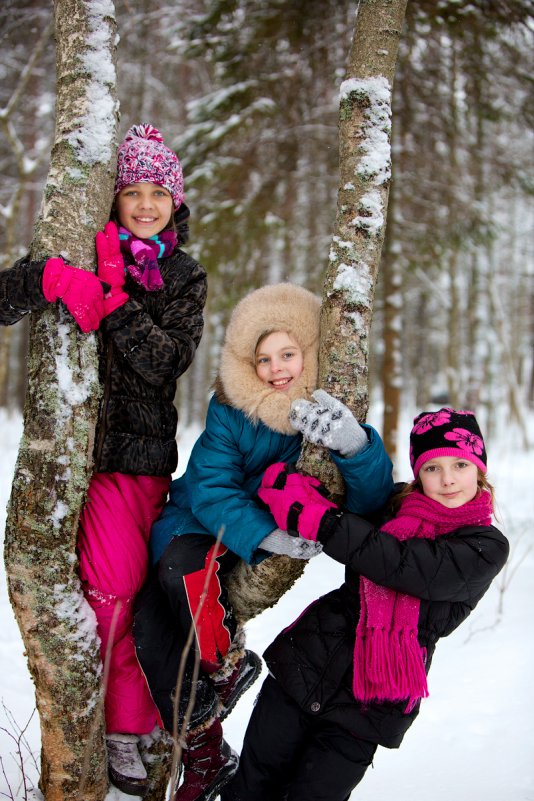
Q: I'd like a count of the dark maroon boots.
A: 2